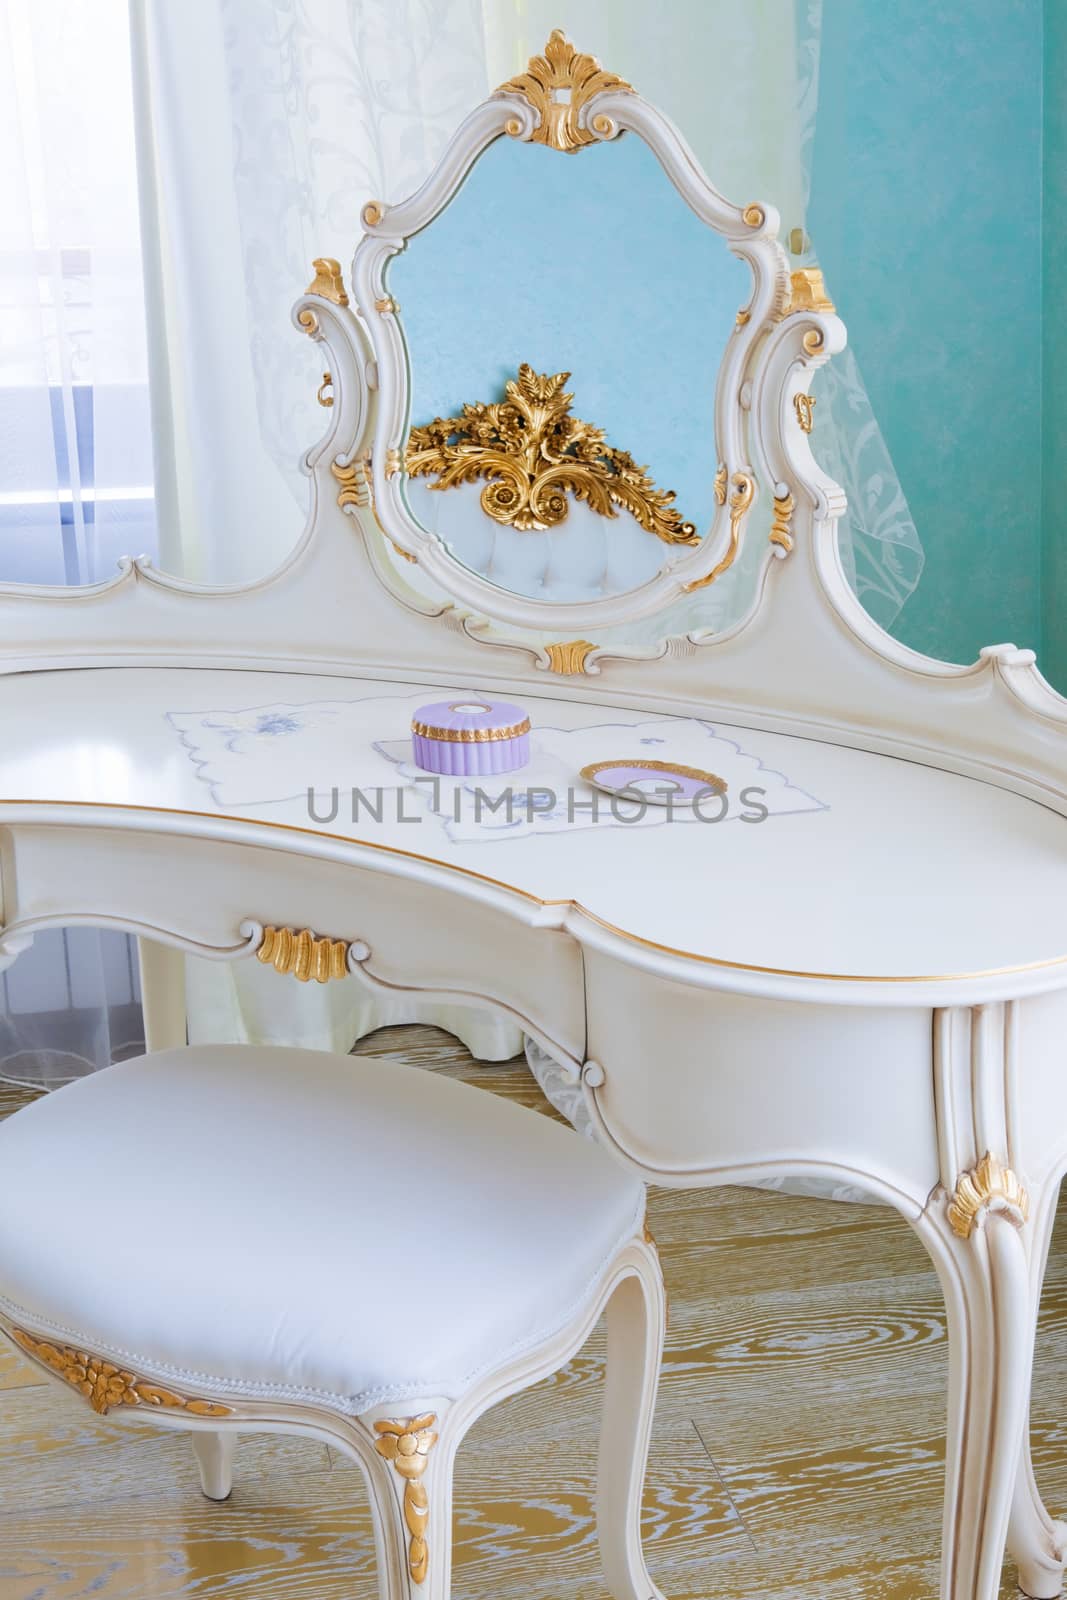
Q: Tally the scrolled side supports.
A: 2